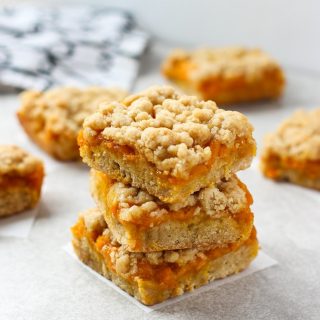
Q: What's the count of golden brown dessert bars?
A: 7